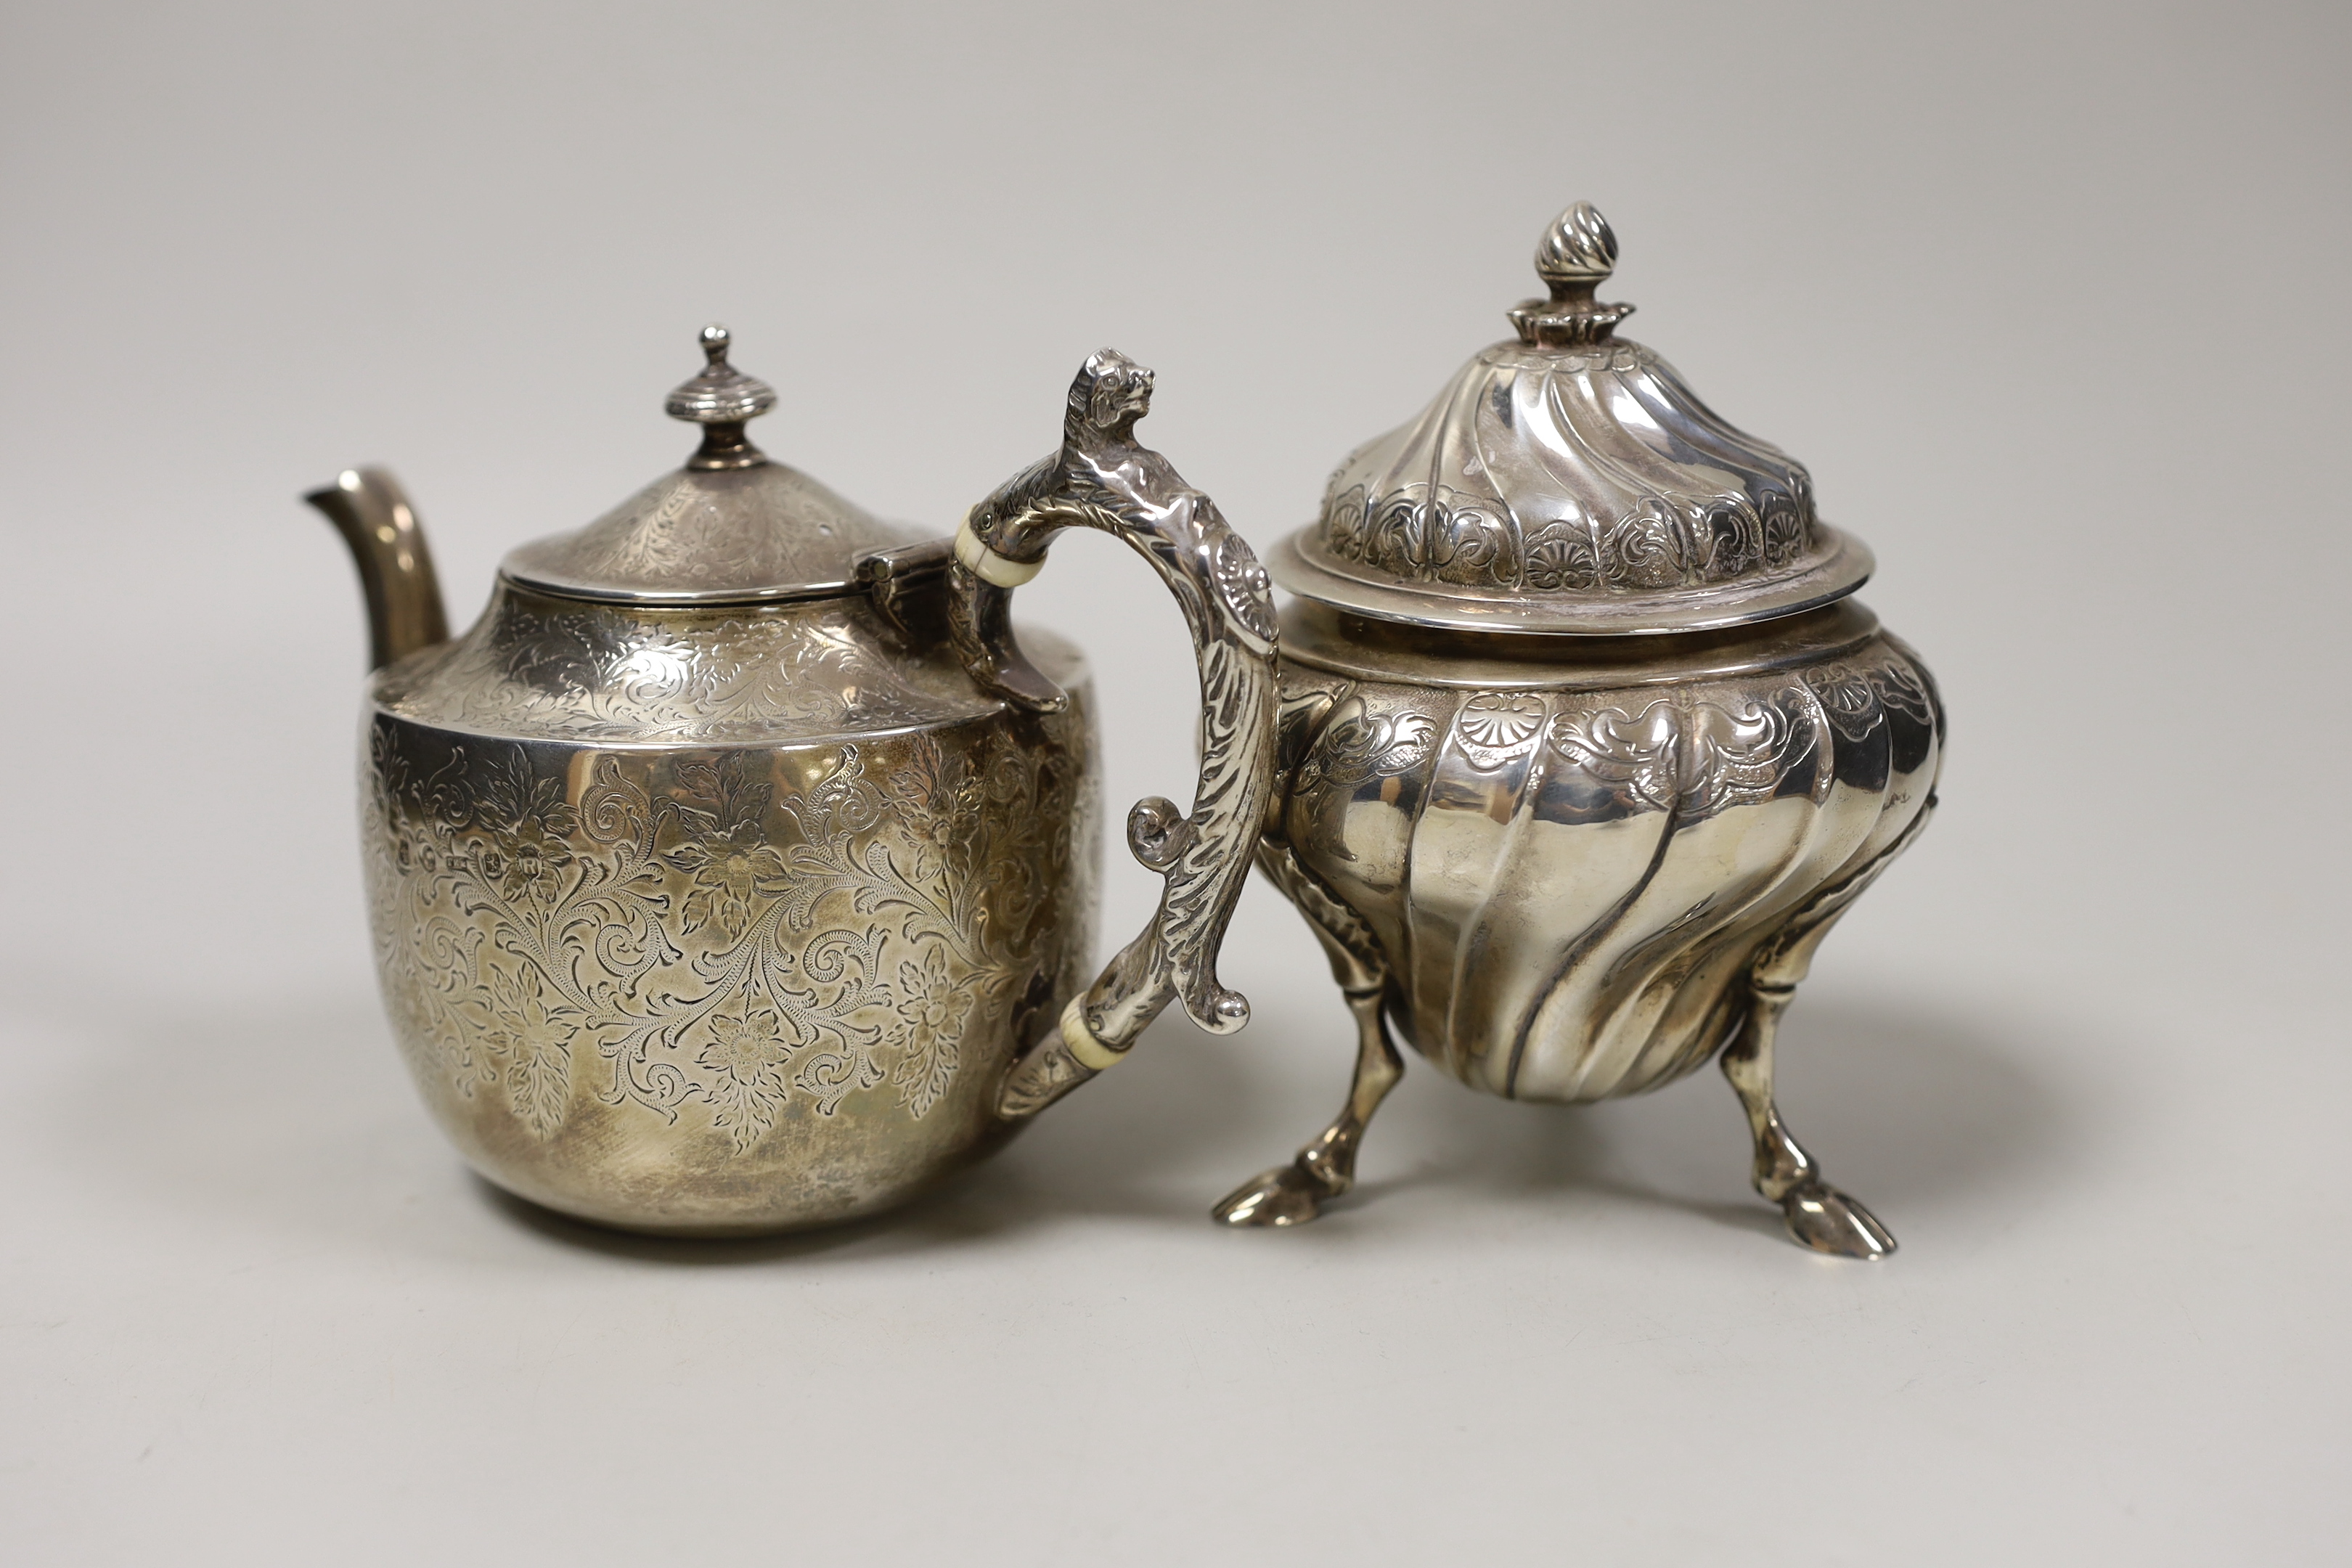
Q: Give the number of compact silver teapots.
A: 1